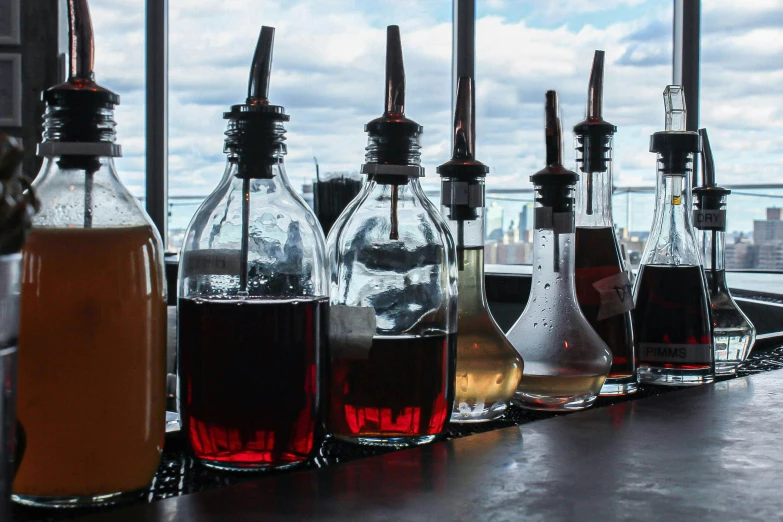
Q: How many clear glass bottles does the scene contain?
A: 8